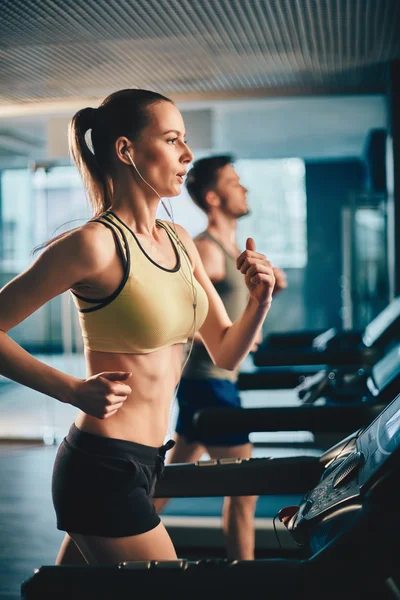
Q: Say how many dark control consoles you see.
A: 3